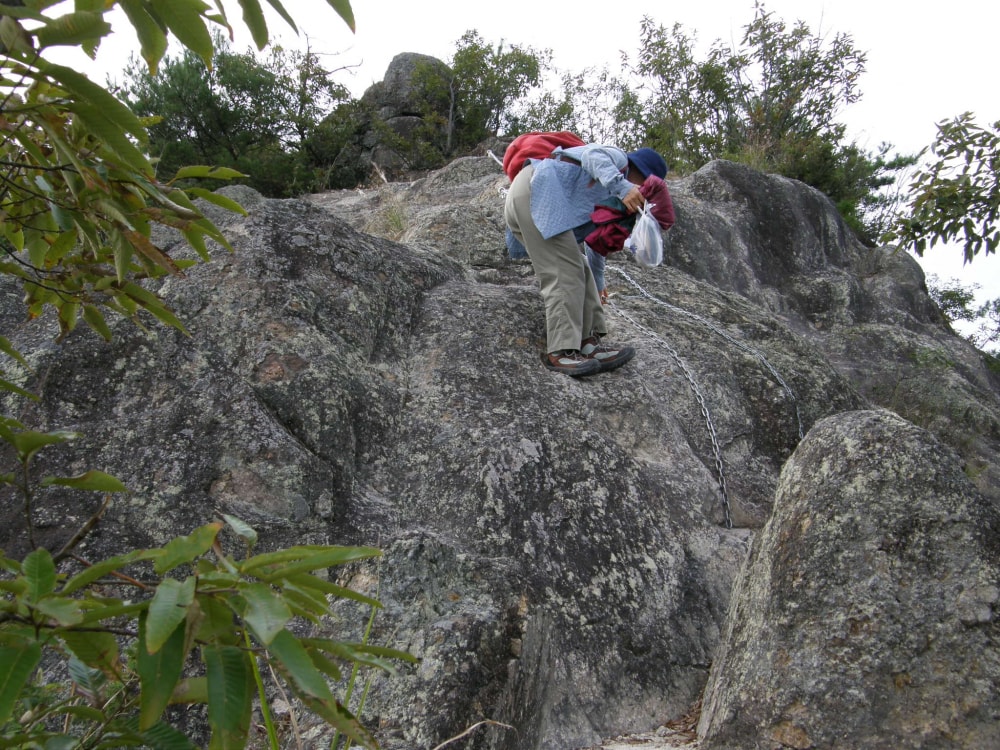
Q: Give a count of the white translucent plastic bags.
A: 1